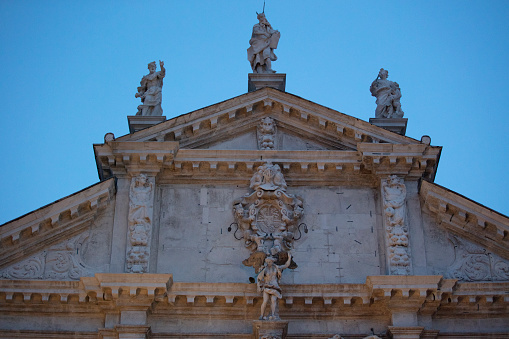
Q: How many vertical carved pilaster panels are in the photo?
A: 2